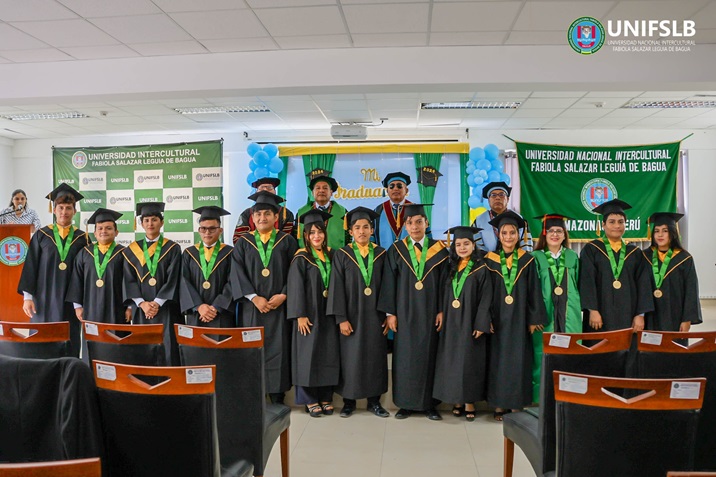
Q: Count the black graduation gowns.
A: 12